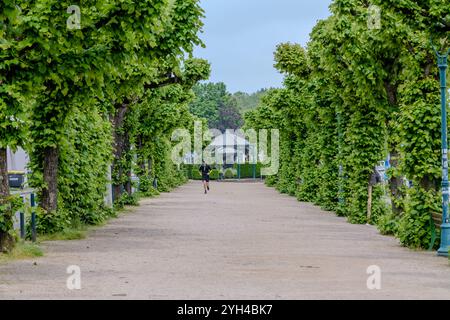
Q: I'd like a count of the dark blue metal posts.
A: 2